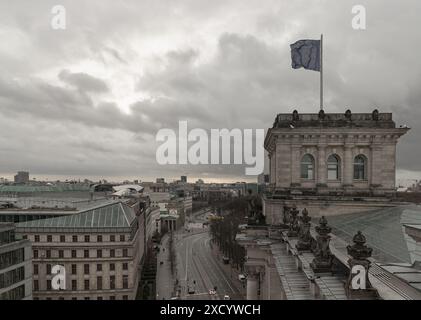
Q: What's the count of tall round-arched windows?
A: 3